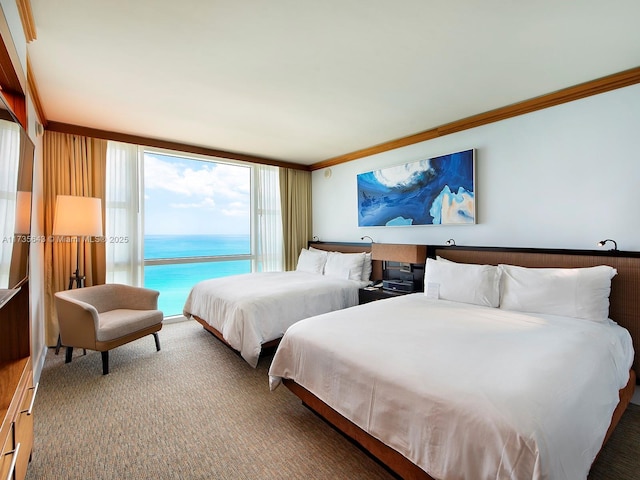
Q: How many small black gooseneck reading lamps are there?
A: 4